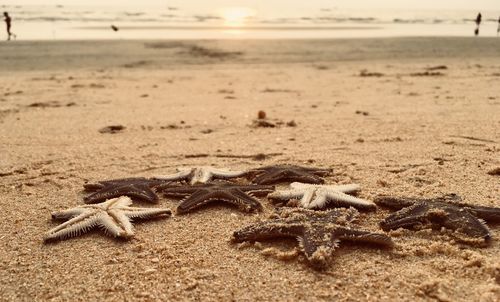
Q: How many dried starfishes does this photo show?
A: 8